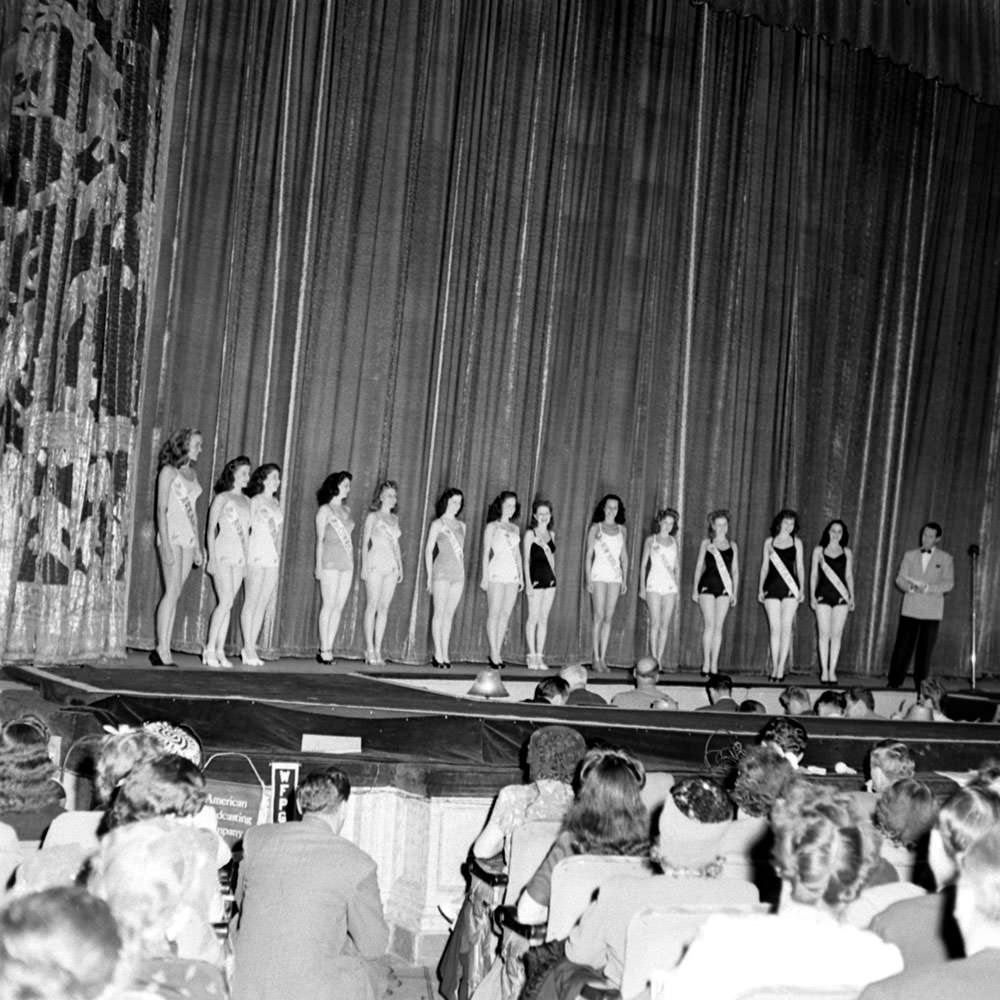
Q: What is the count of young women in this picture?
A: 13